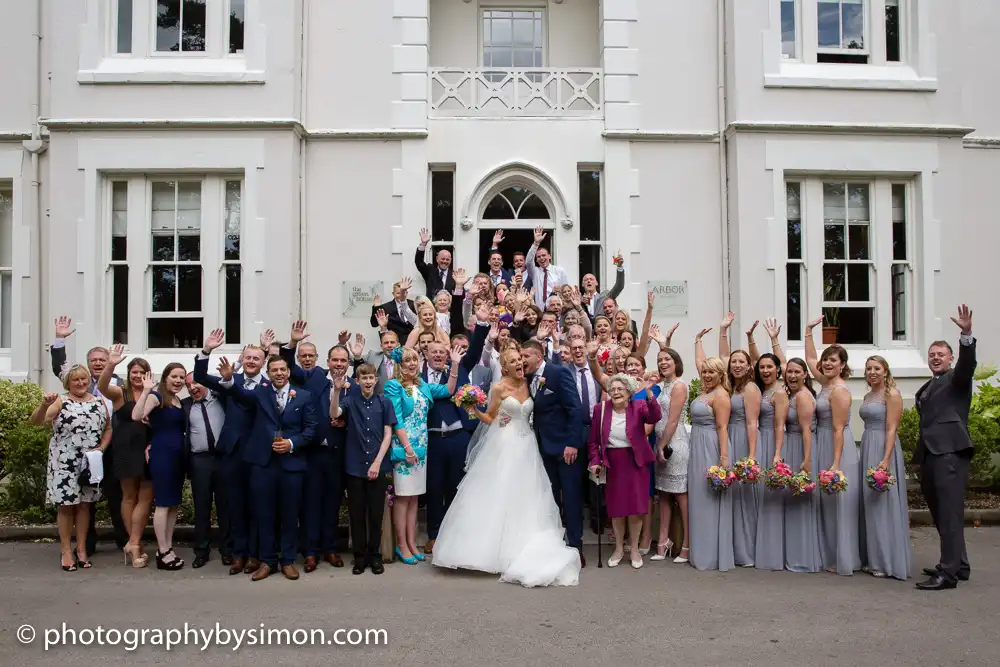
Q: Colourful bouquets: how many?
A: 7